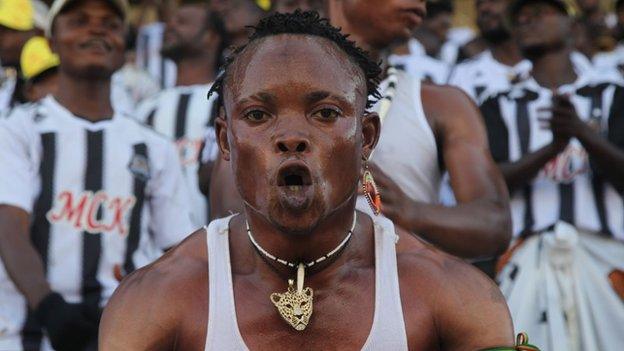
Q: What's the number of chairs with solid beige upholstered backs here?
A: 0